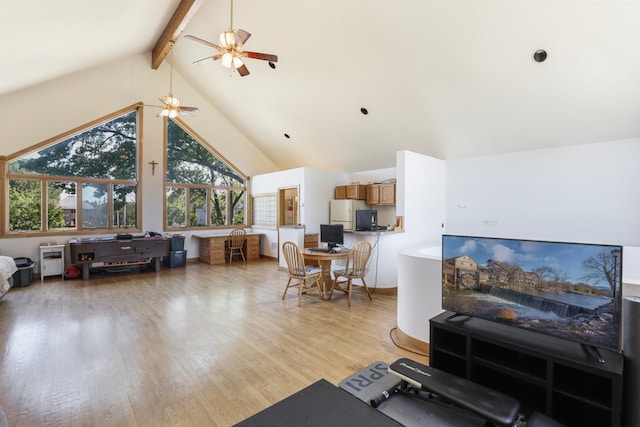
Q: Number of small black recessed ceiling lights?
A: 4